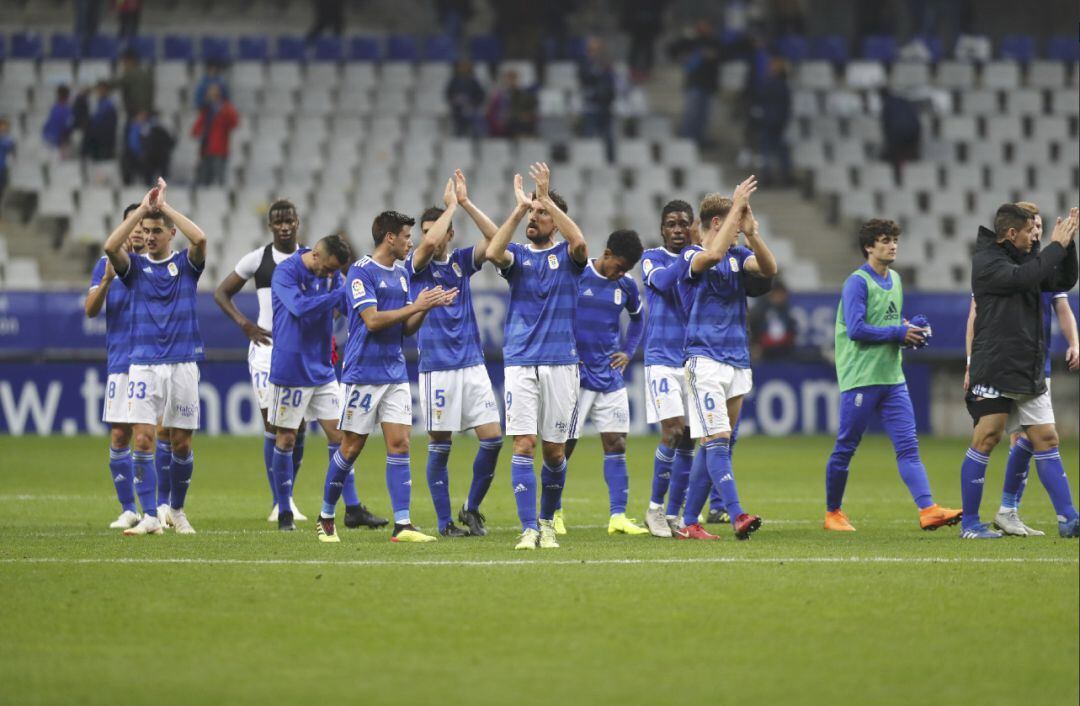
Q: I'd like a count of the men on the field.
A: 13